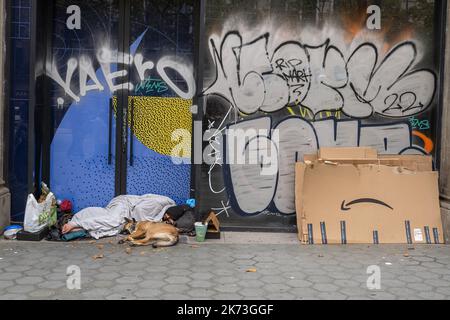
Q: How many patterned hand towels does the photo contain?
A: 0